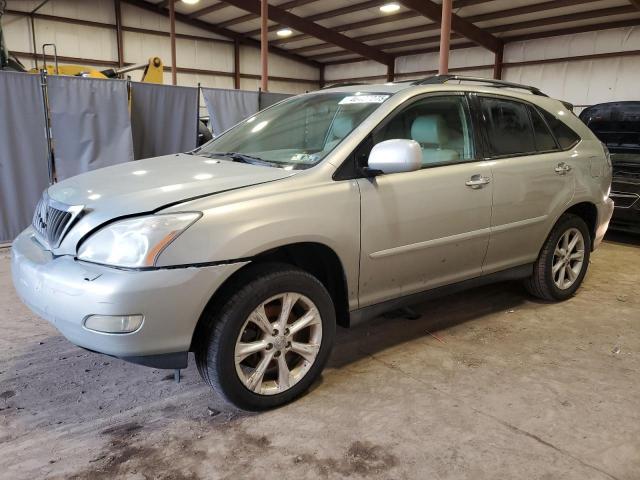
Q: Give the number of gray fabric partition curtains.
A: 5